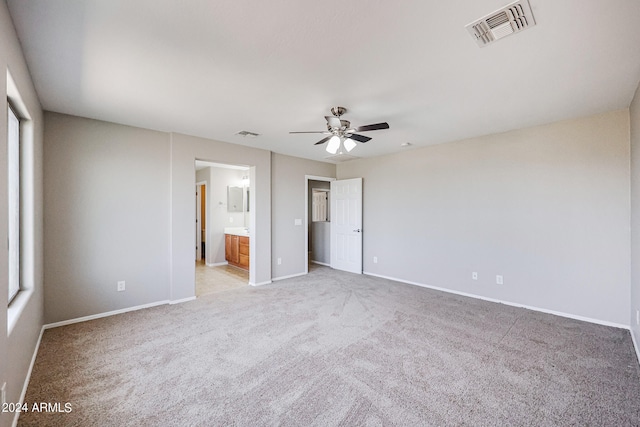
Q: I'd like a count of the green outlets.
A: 0